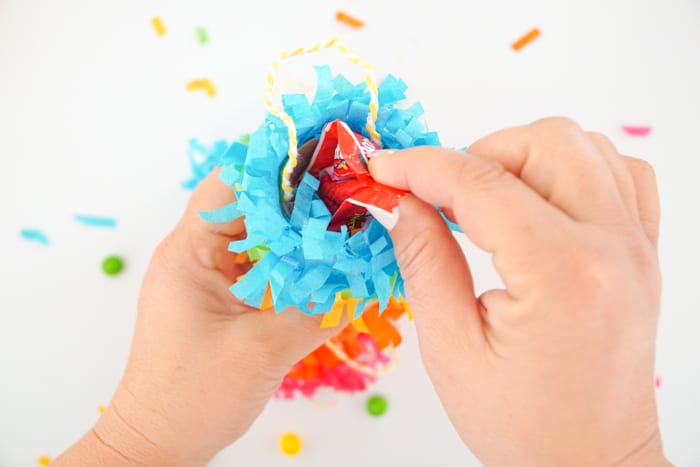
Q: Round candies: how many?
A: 3